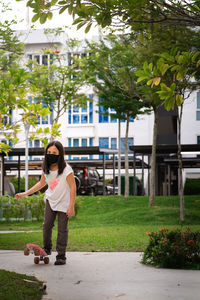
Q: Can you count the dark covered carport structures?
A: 2